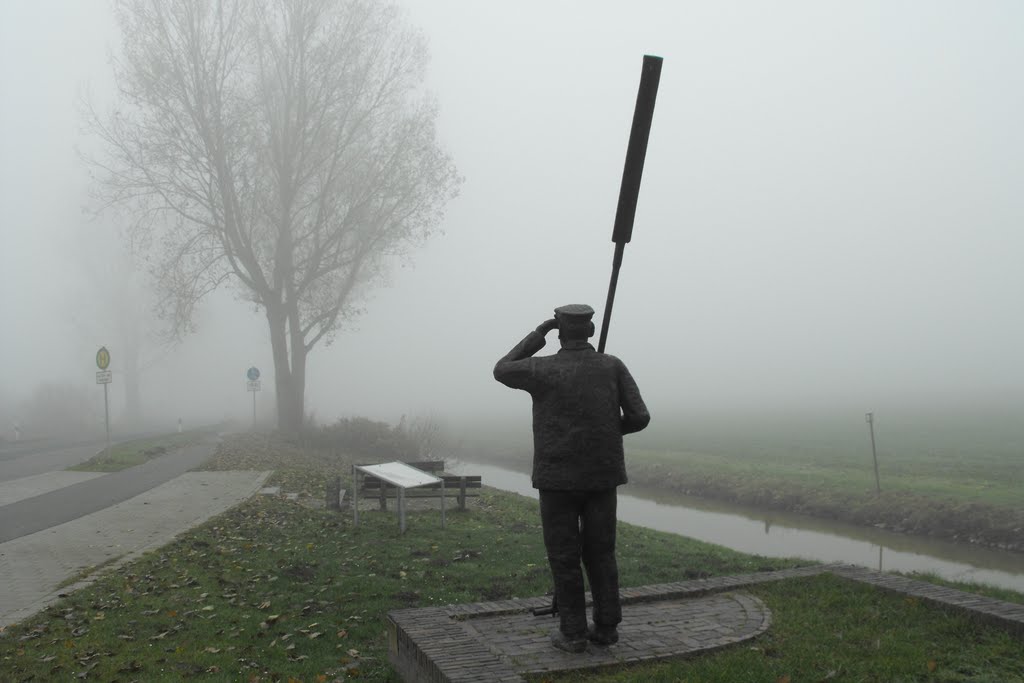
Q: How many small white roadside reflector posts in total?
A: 2